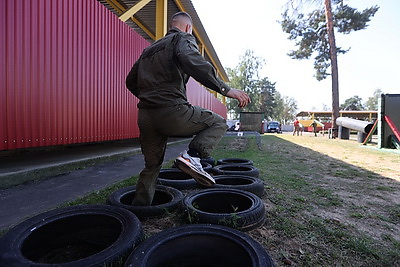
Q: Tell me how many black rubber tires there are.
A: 10